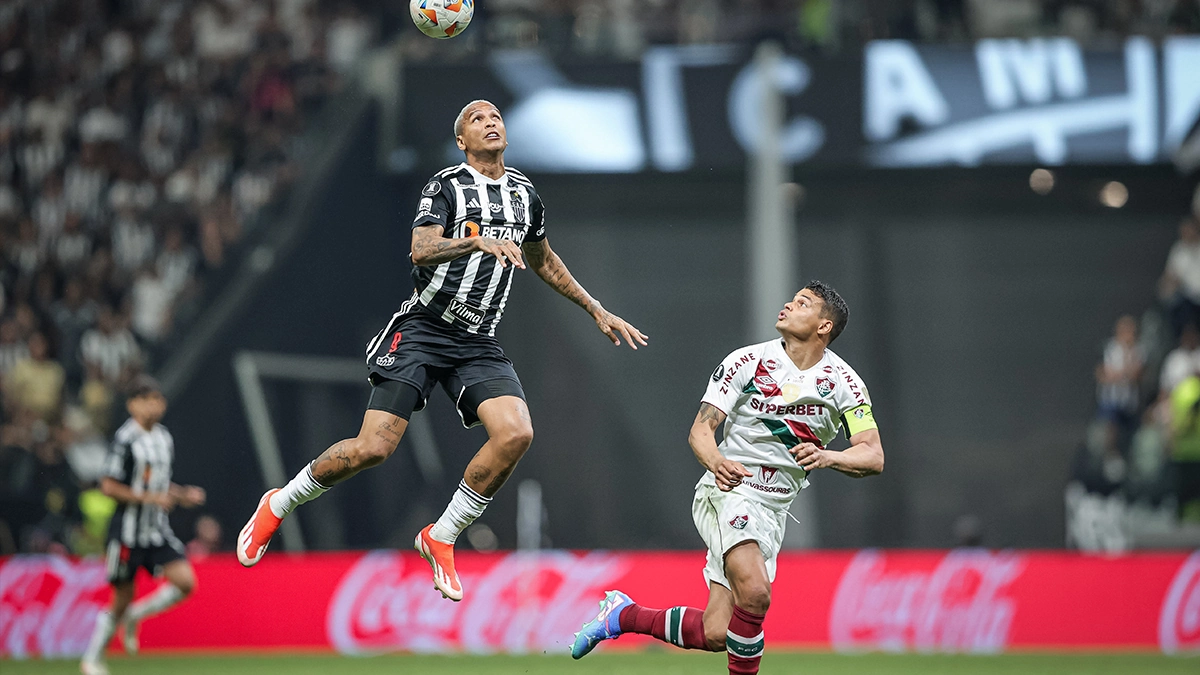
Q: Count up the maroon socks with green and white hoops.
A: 2